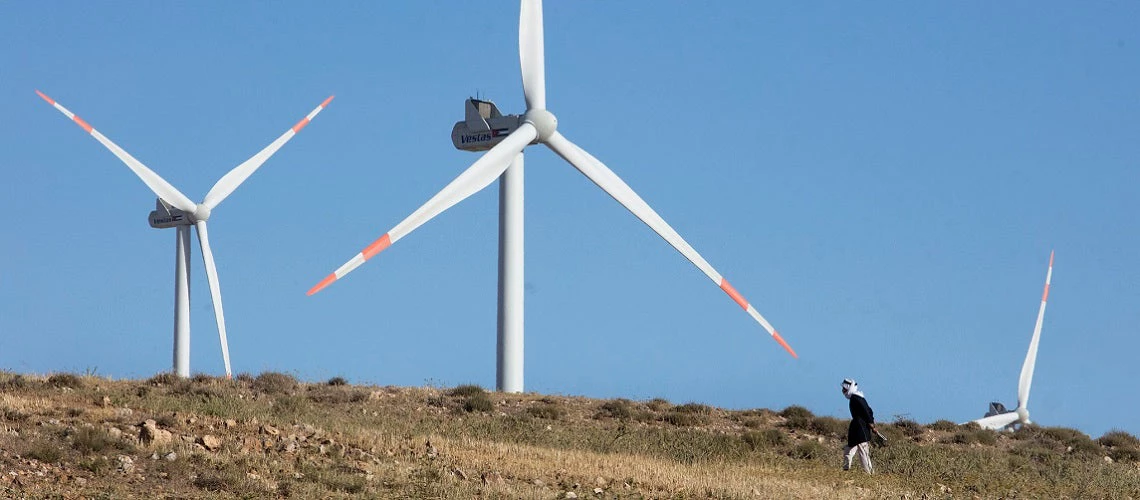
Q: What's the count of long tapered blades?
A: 8